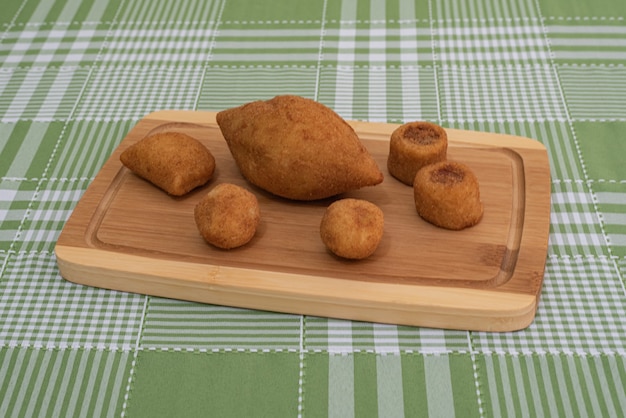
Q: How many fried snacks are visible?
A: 6